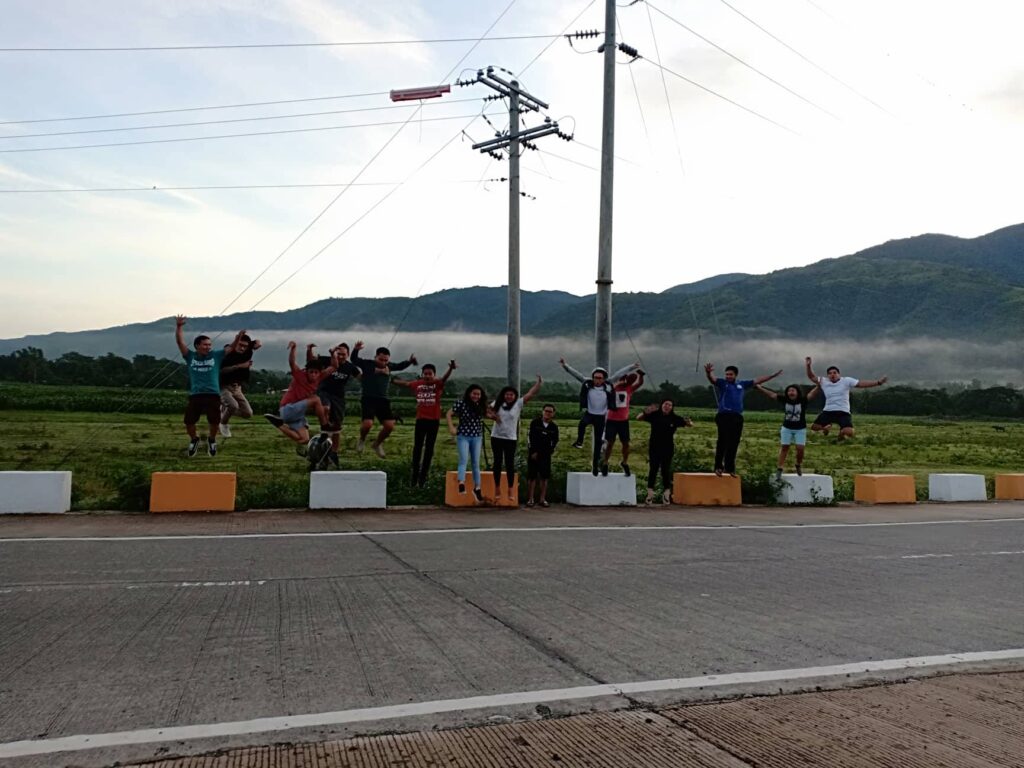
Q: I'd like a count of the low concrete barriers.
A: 10